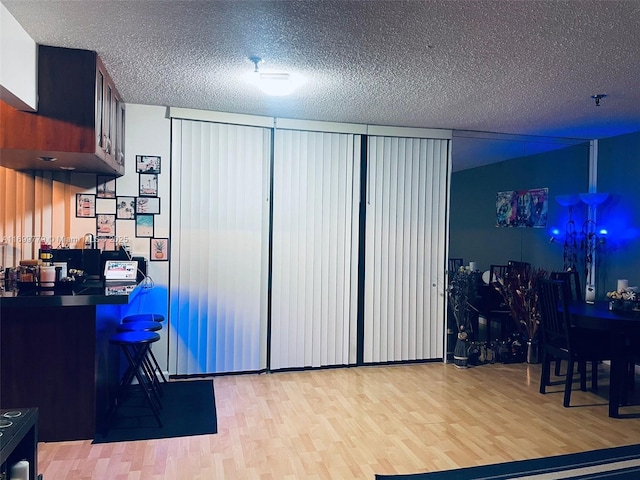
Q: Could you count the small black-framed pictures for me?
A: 10